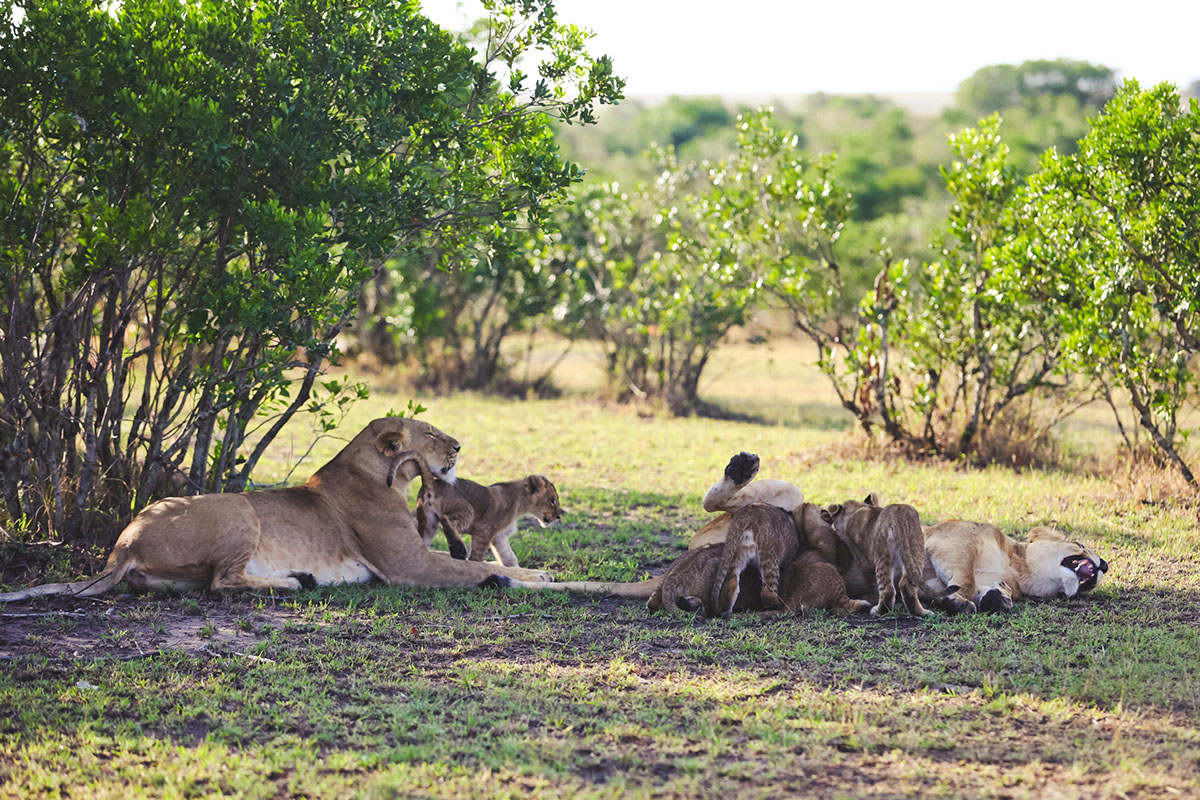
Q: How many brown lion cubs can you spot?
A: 5